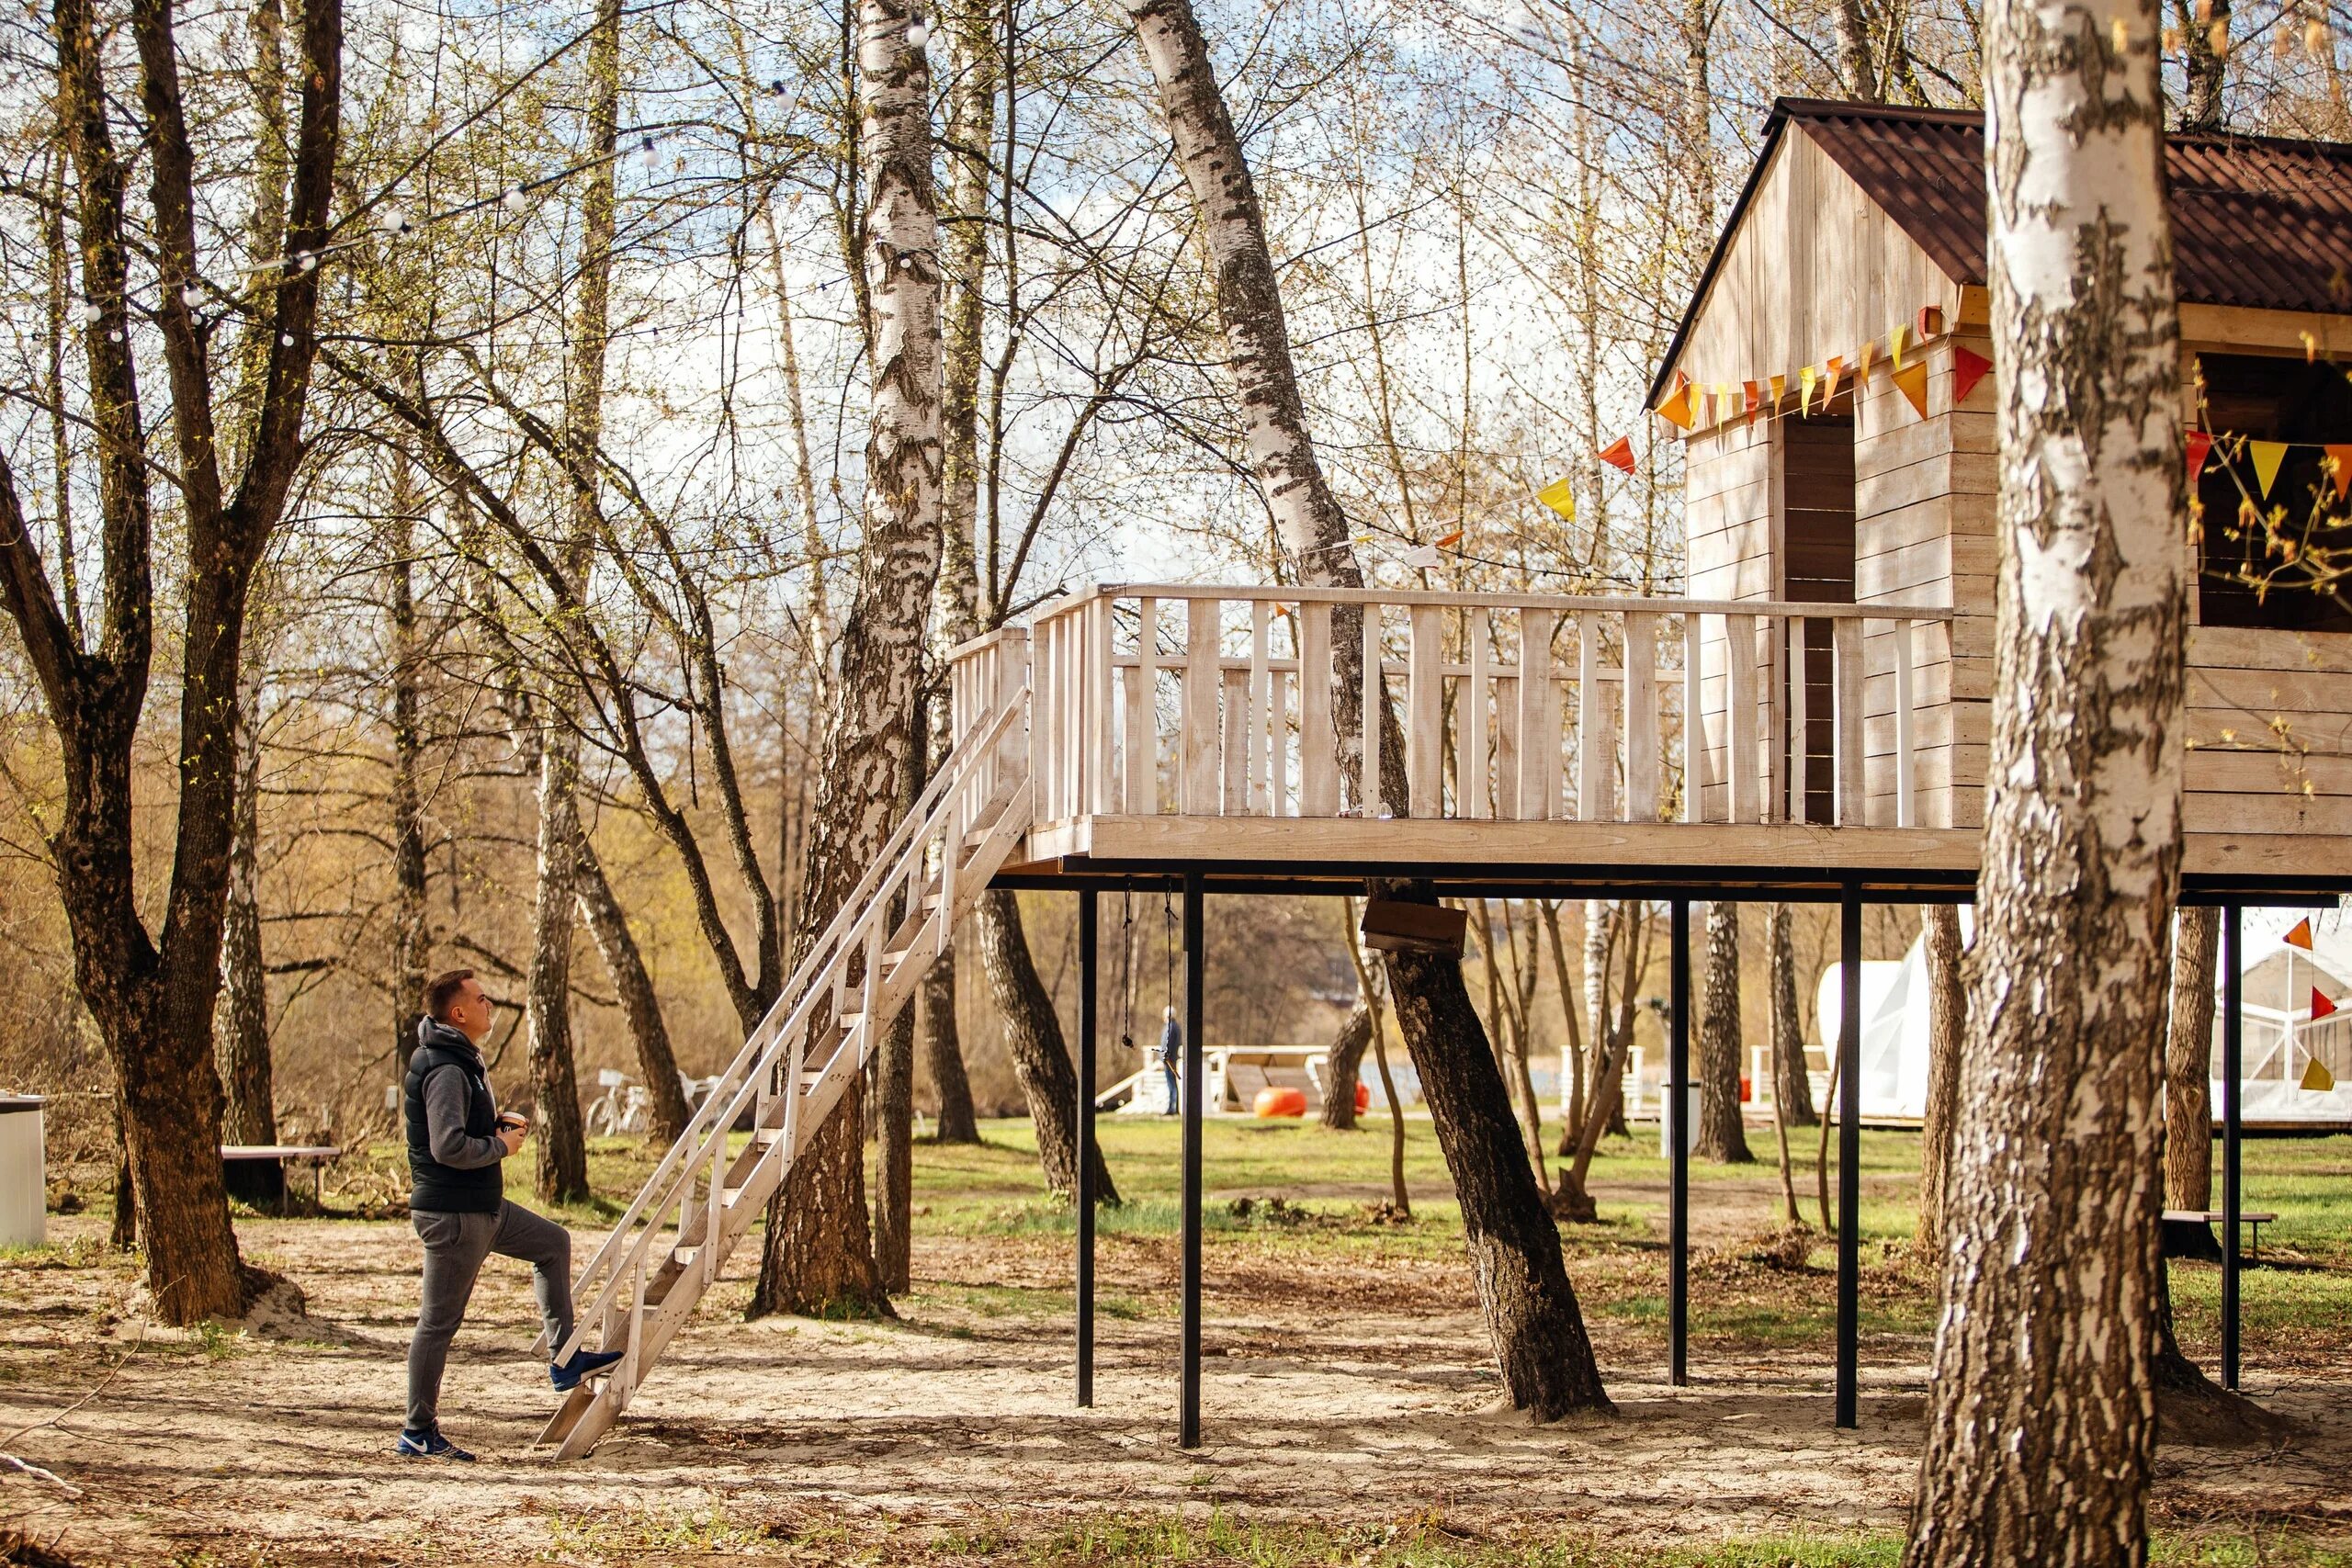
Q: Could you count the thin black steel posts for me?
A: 5